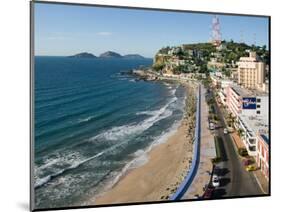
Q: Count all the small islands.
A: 3